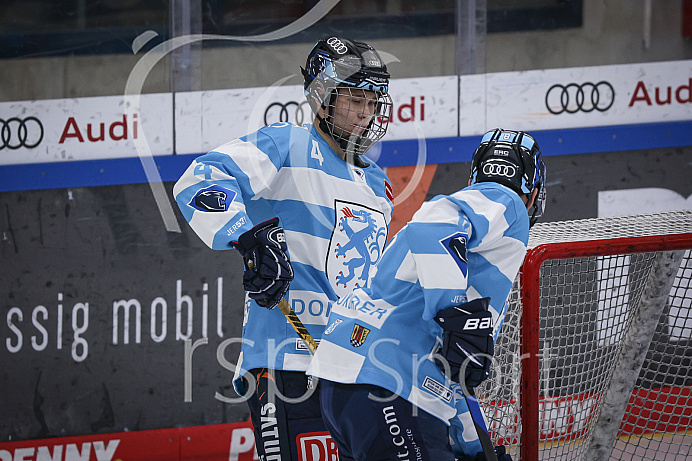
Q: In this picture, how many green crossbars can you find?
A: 0